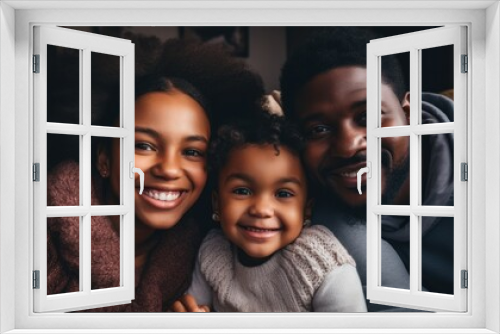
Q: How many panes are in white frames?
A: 12